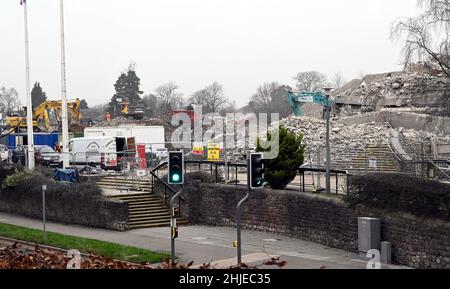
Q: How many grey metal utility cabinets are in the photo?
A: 2